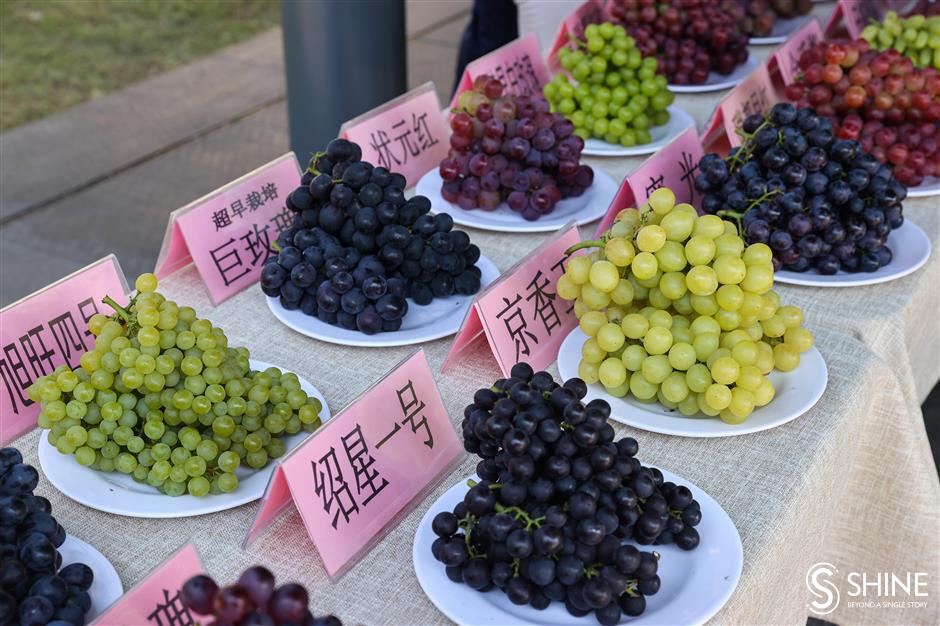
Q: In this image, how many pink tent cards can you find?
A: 12